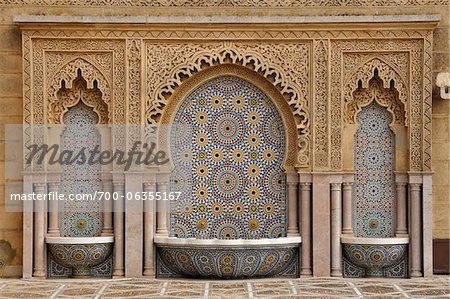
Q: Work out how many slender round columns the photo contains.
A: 12